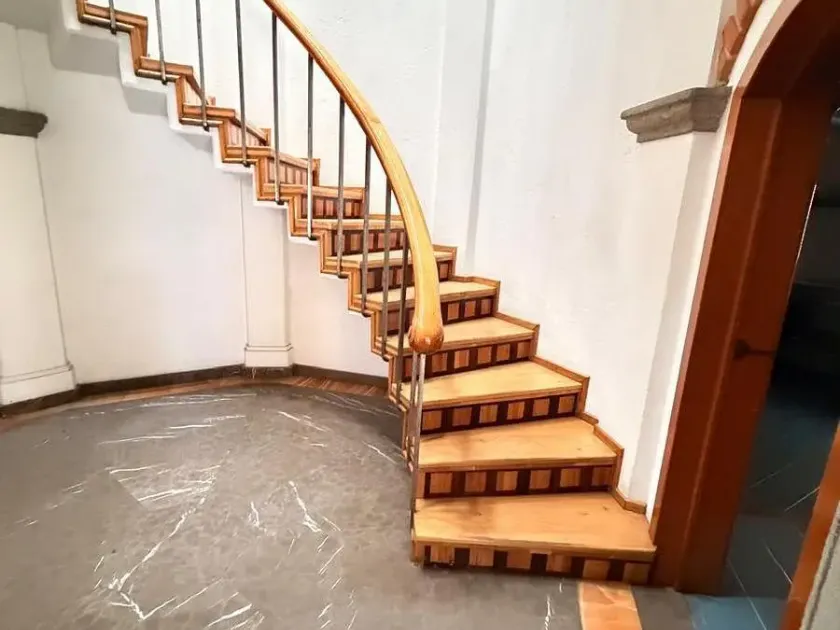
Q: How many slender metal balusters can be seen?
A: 12